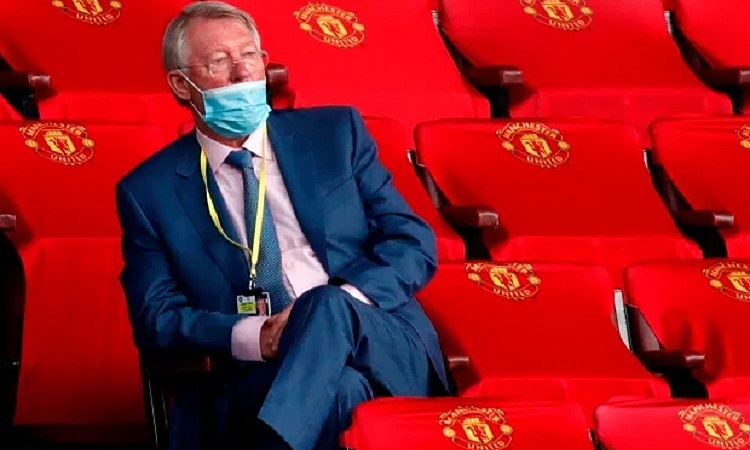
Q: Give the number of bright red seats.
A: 12